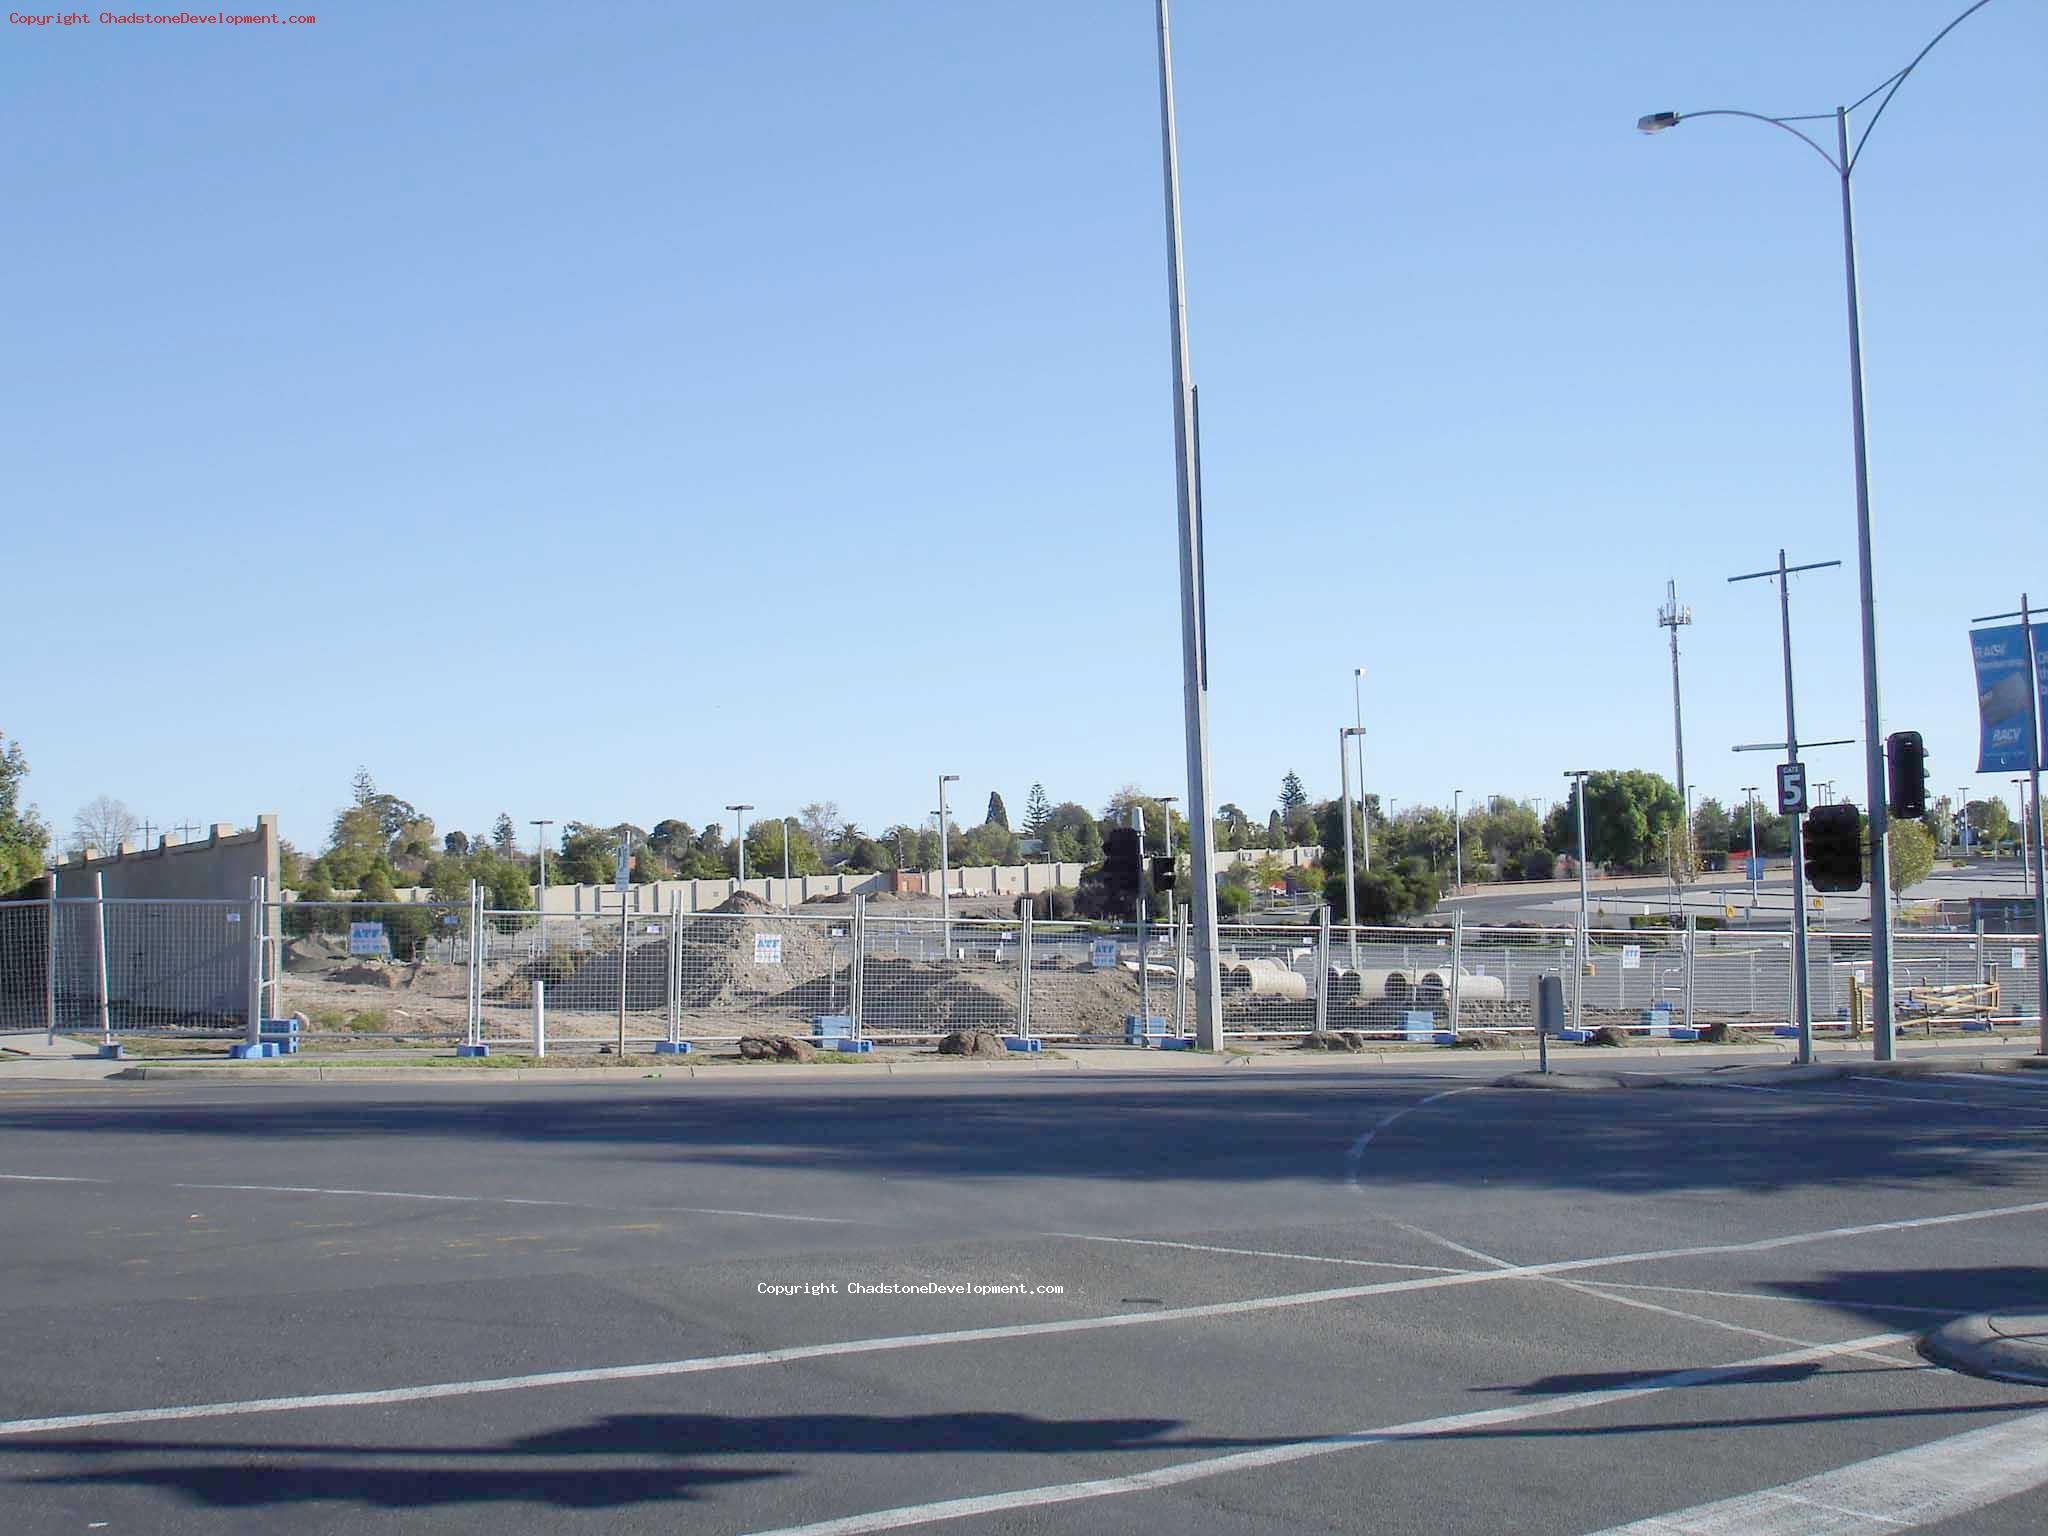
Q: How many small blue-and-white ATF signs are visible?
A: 5